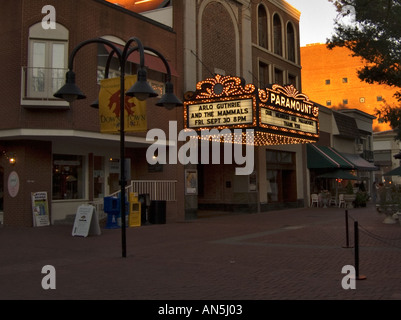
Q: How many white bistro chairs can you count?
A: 3